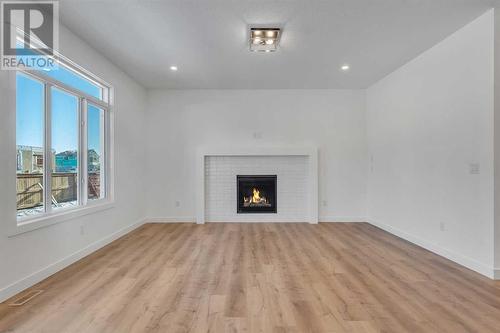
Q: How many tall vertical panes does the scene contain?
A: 3